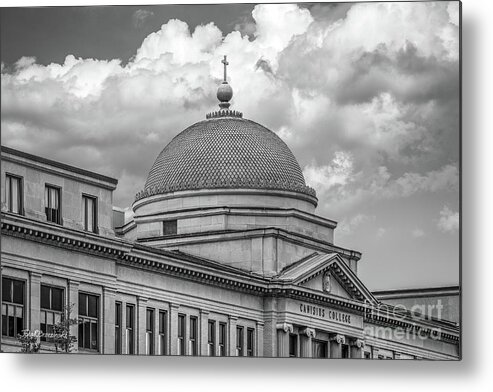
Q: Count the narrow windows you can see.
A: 10